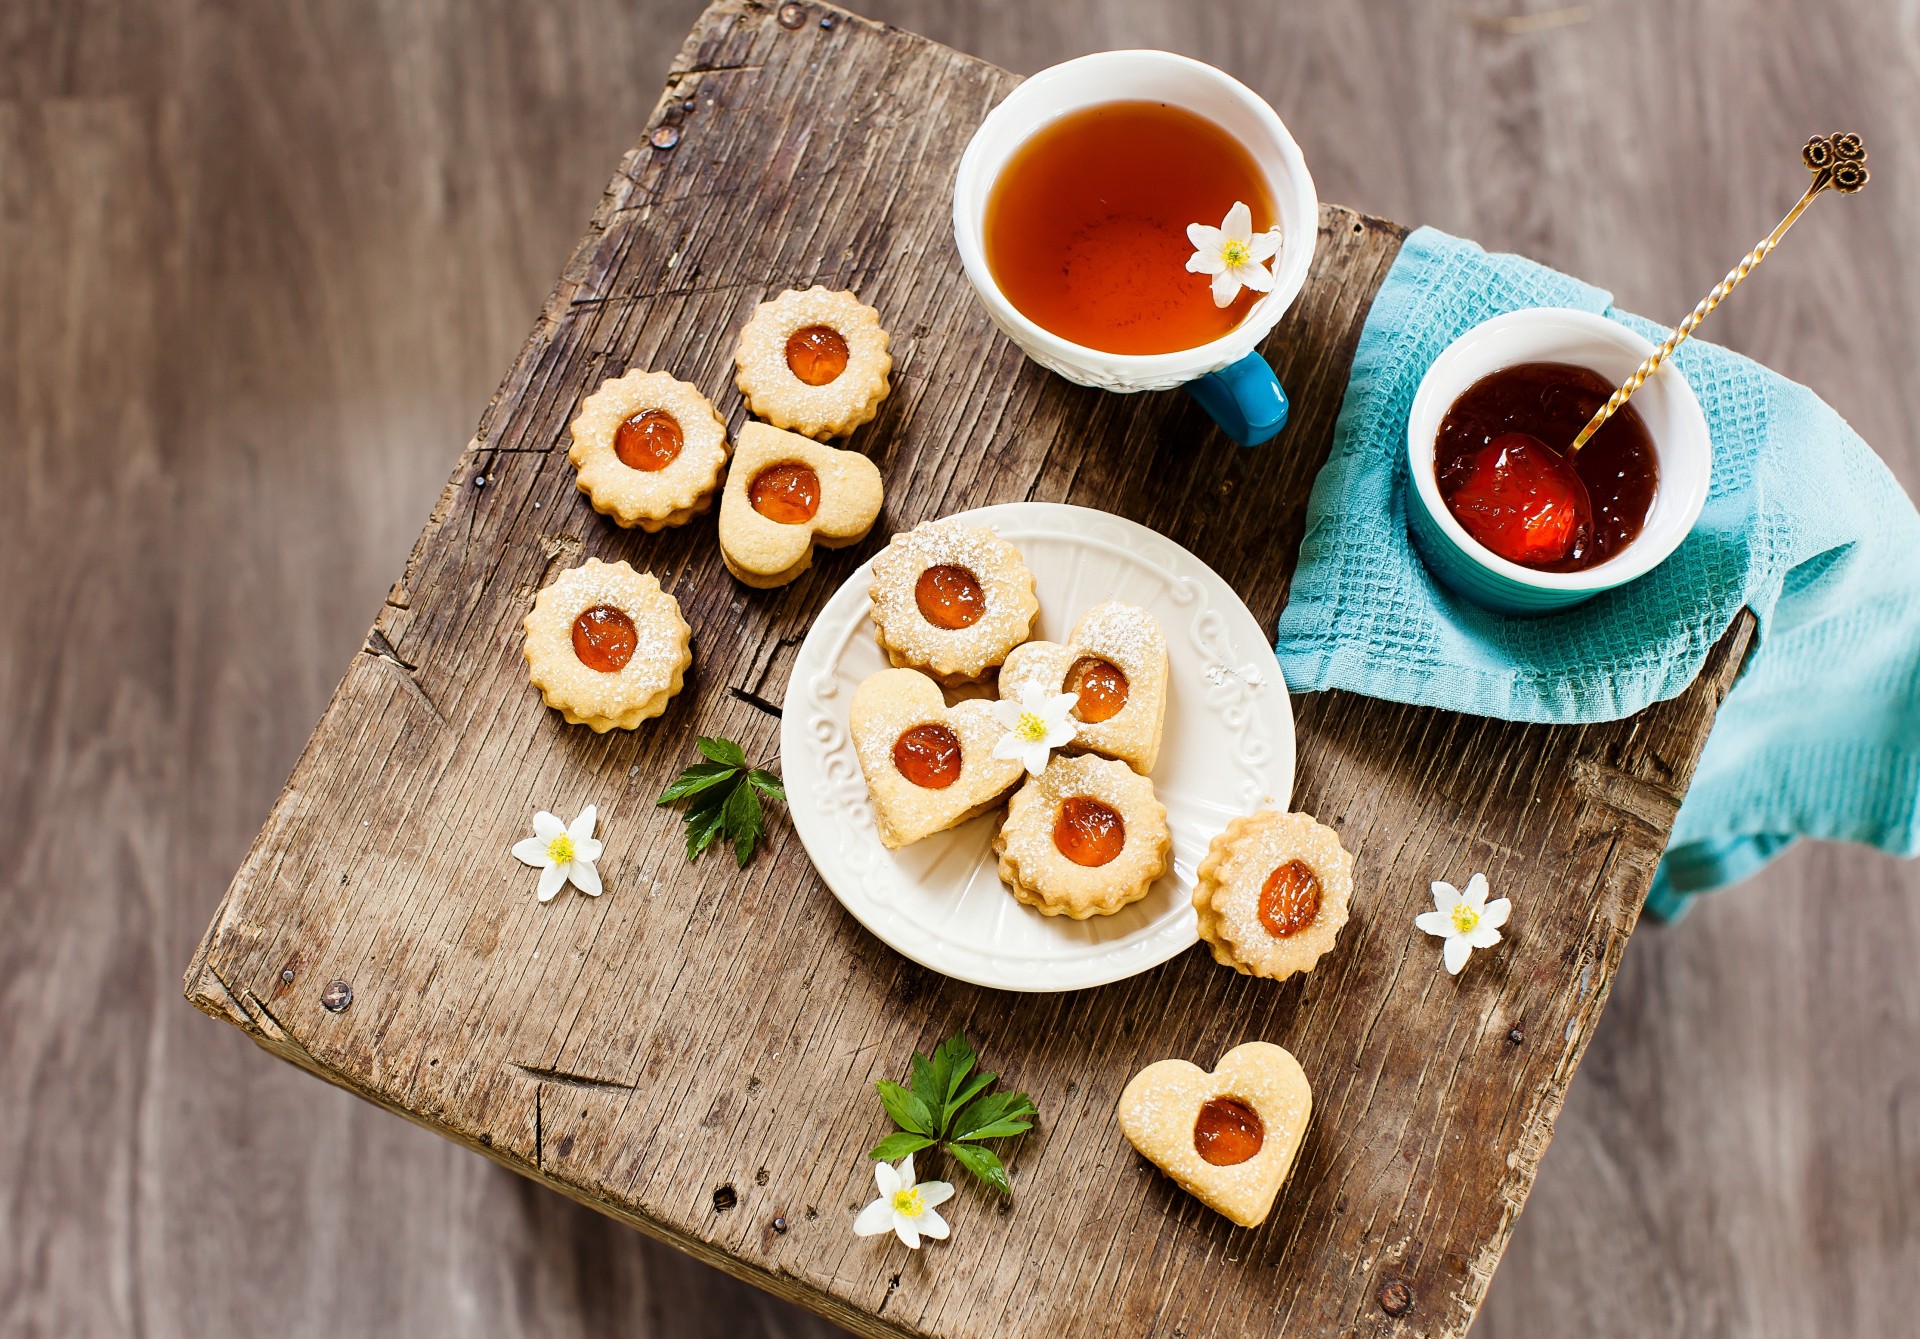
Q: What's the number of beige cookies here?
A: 10